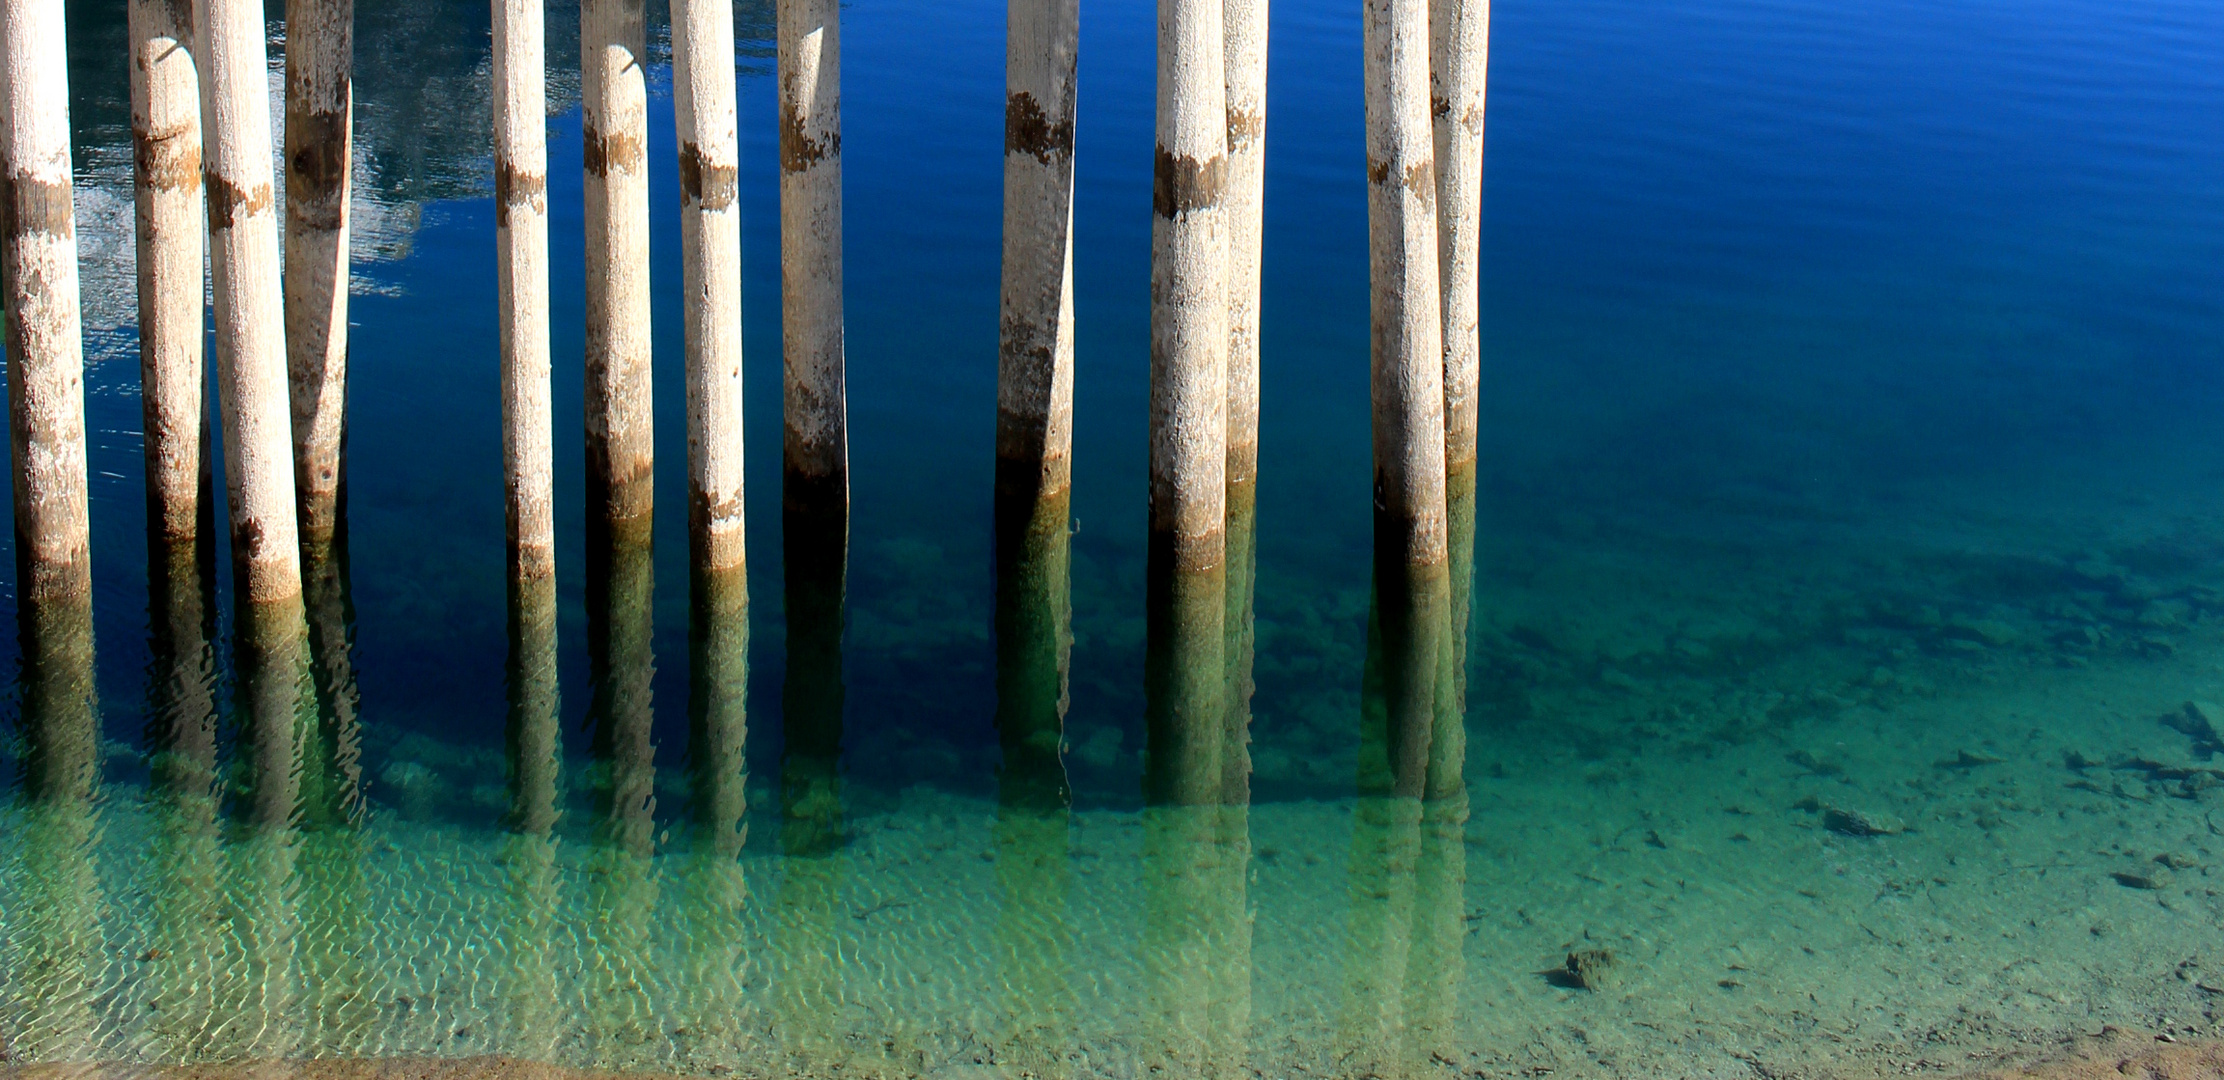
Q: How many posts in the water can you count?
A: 13